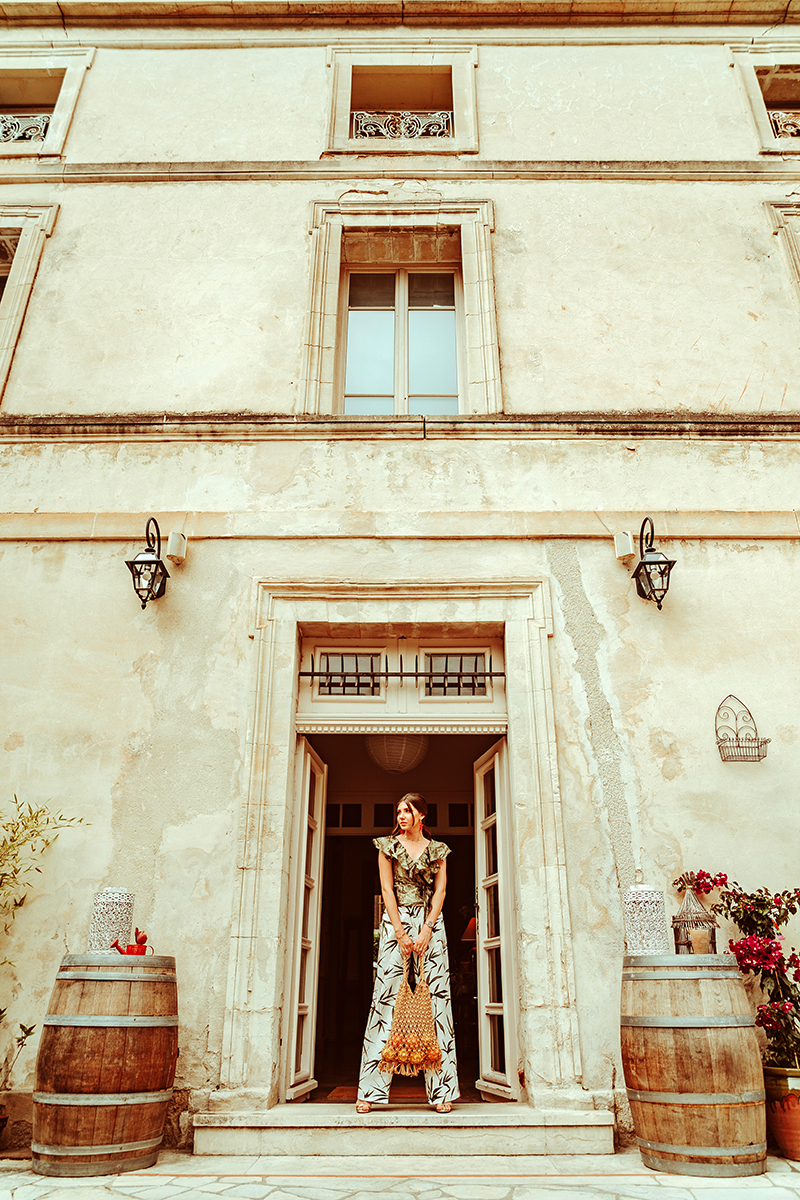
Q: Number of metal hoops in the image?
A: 12